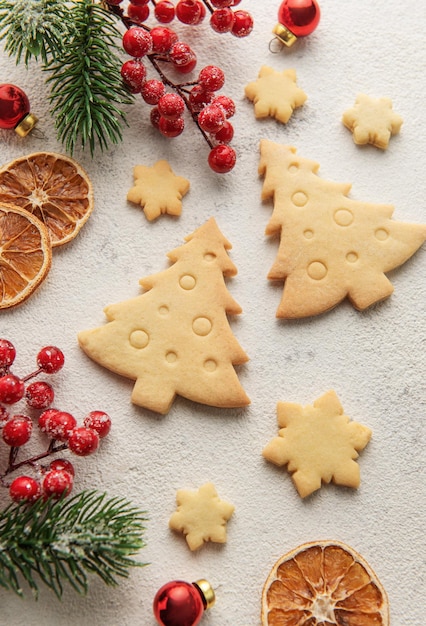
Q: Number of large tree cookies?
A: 2